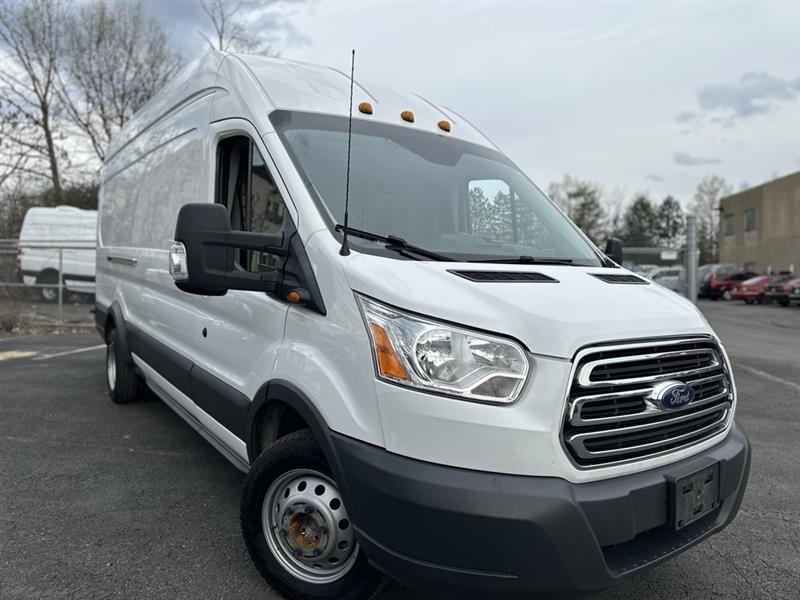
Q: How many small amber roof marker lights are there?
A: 3